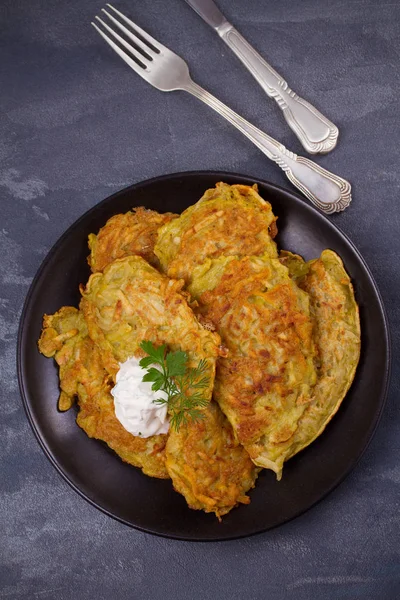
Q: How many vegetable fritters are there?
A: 7